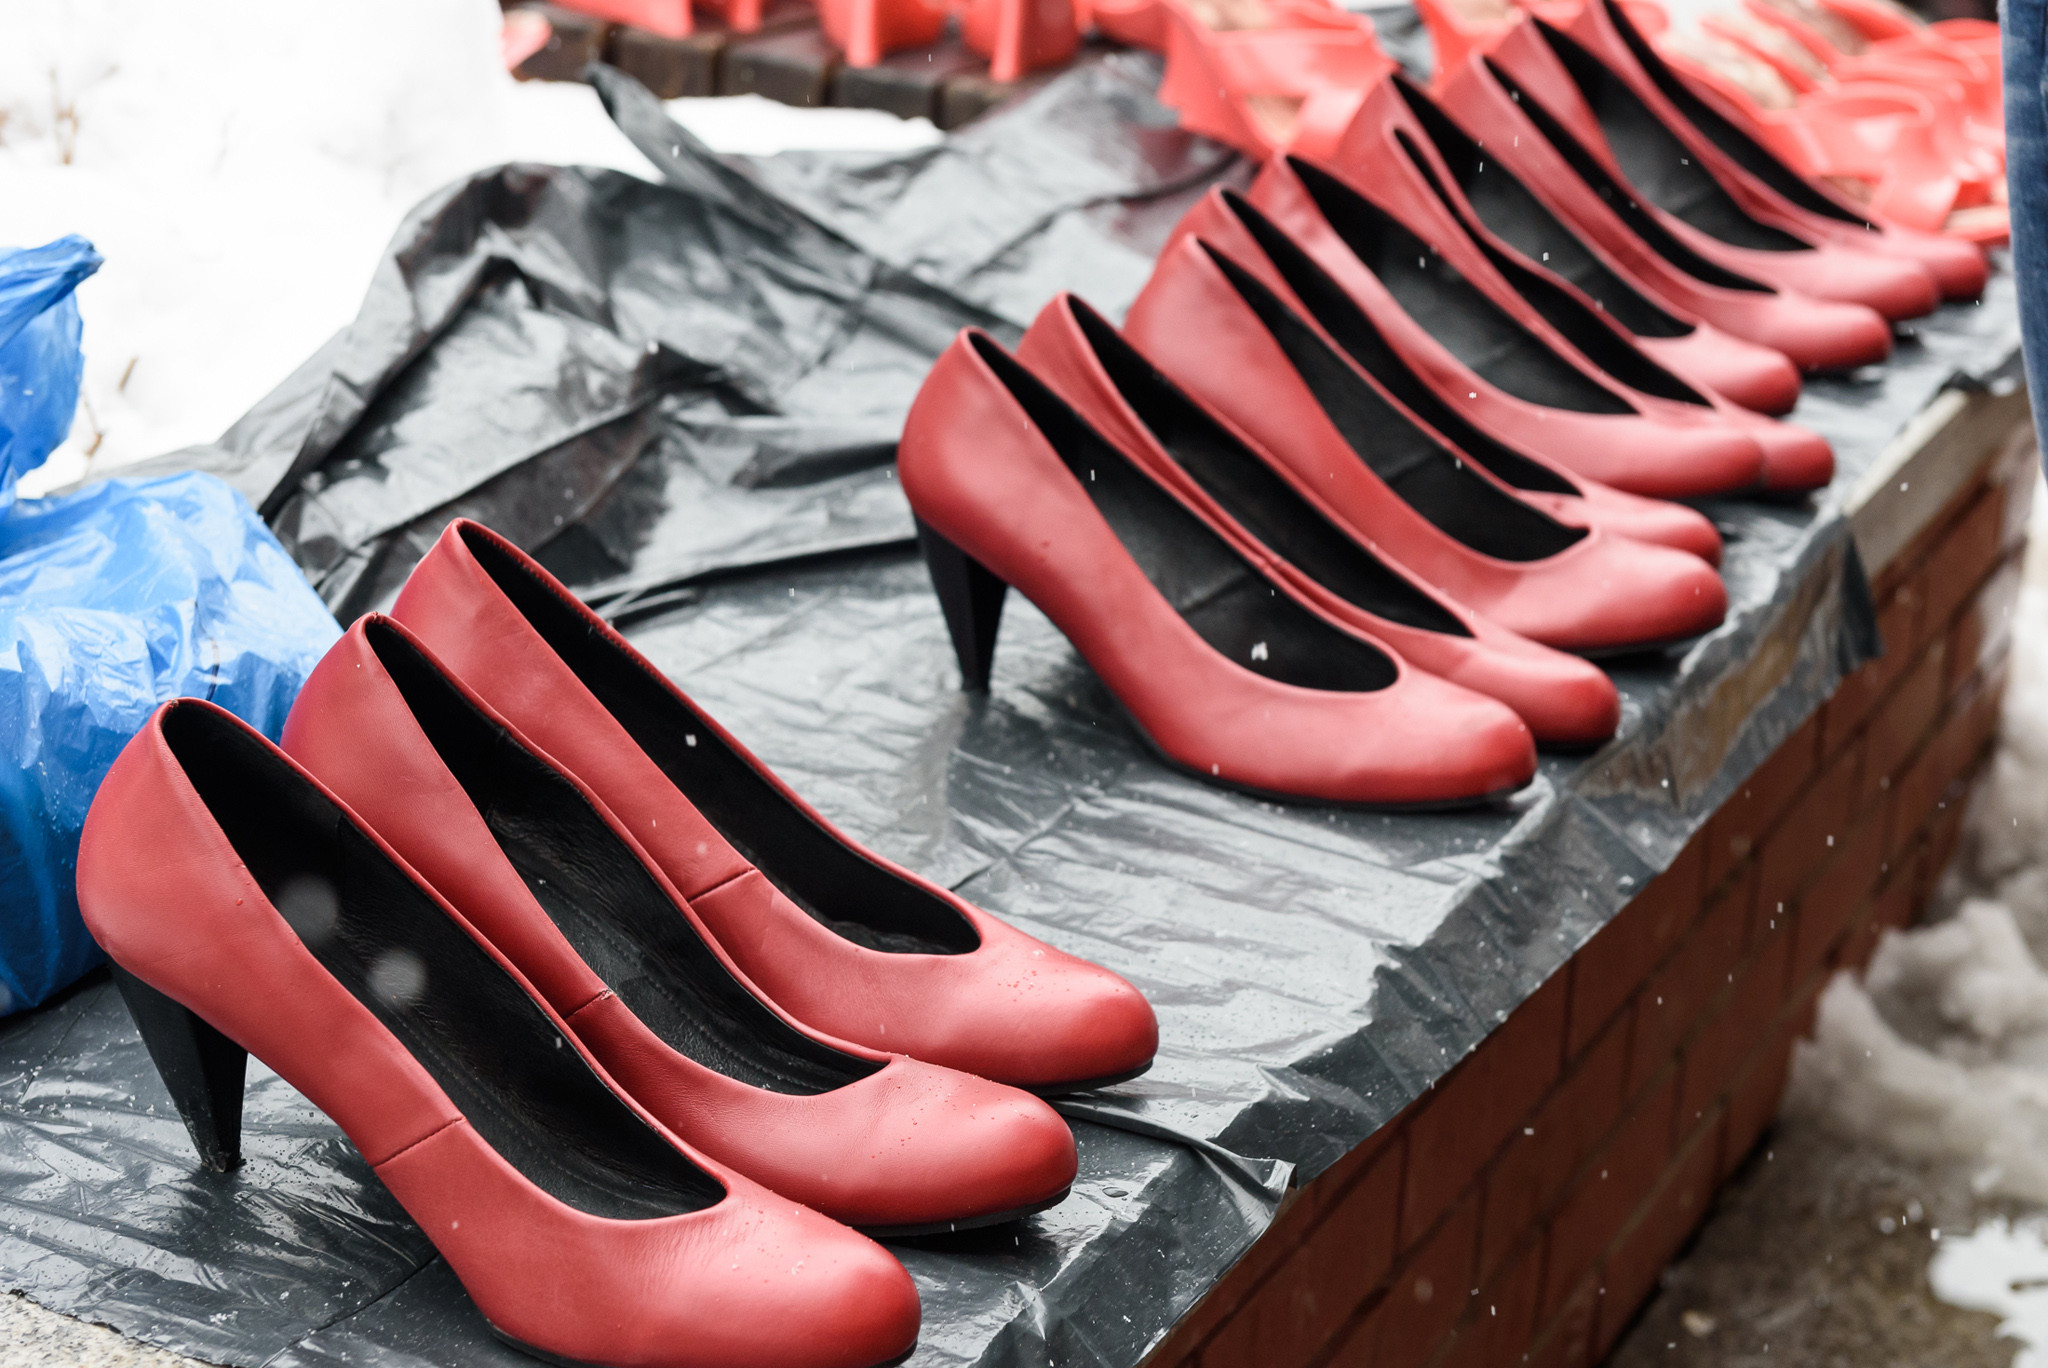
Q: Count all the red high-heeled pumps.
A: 13